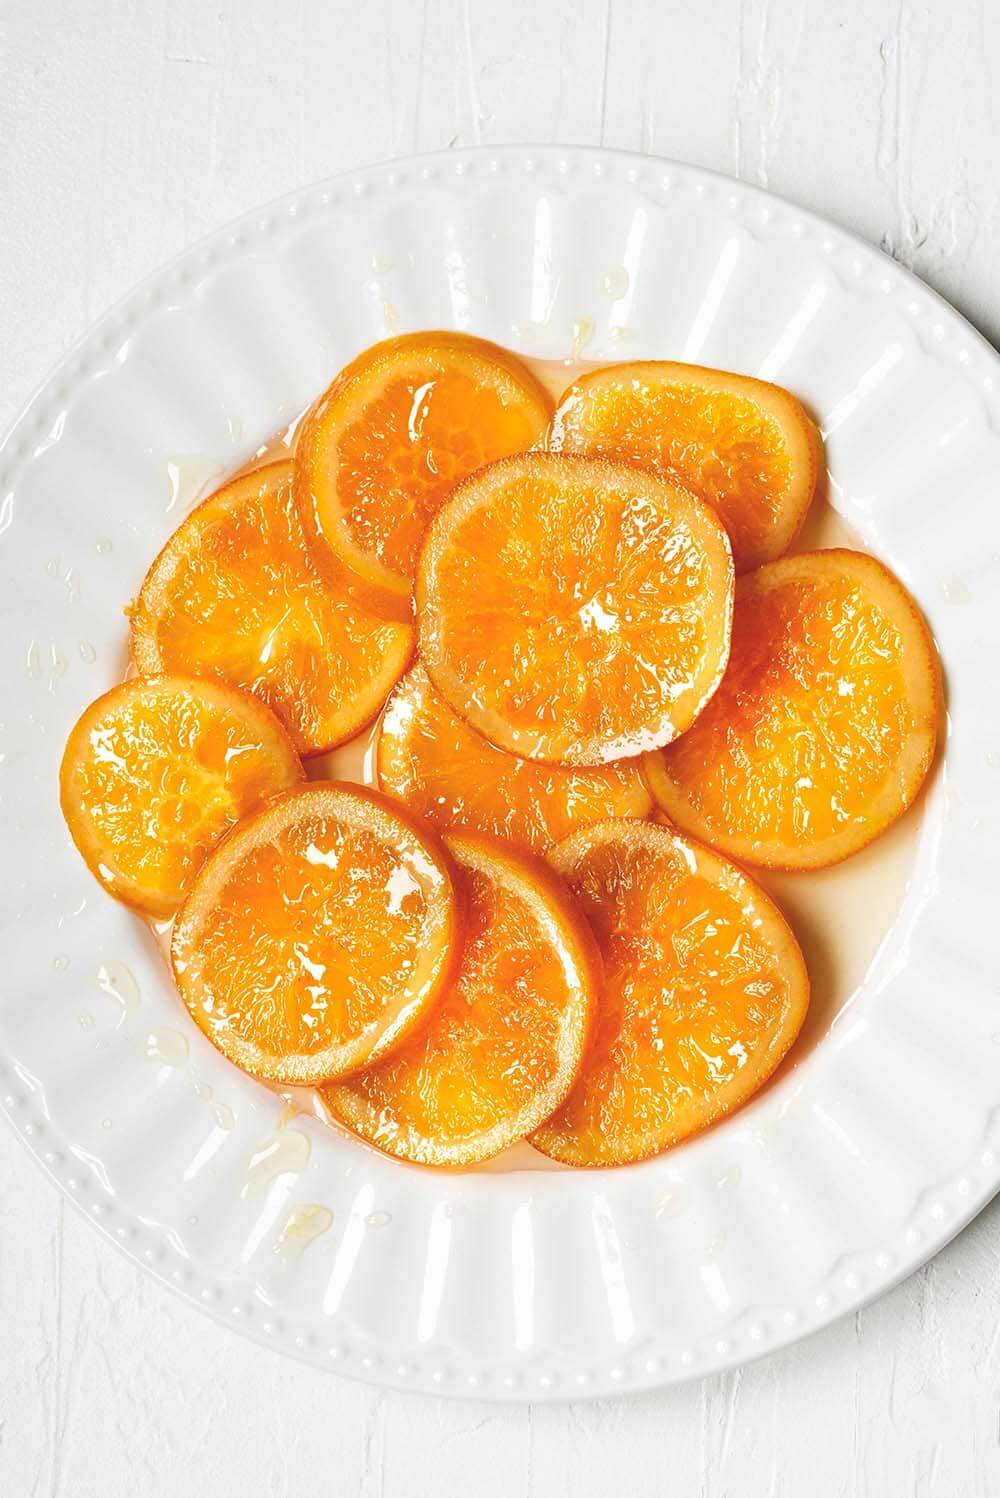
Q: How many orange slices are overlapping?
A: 10